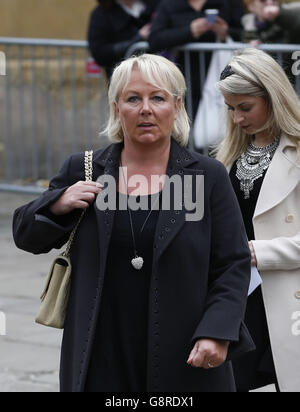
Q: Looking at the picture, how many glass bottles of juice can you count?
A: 0